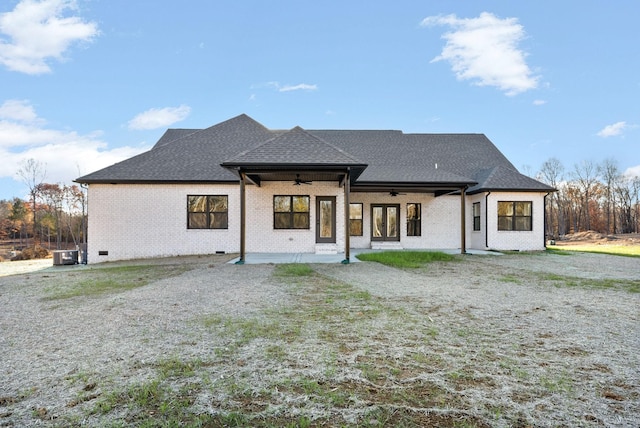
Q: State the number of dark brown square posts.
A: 3